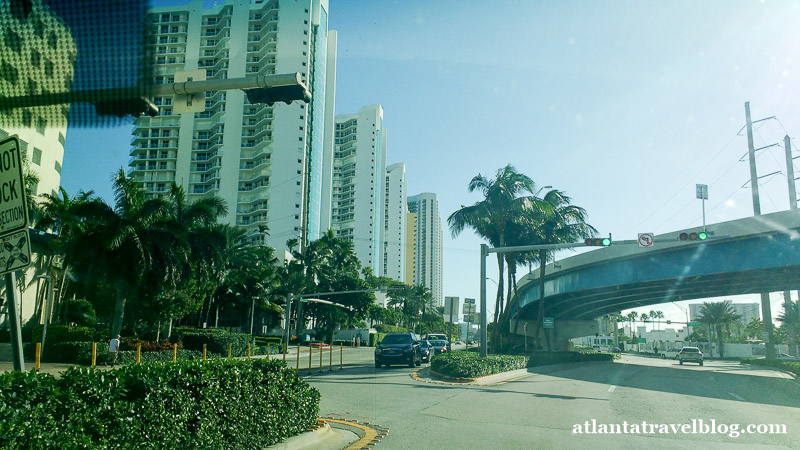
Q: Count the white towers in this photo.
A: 4